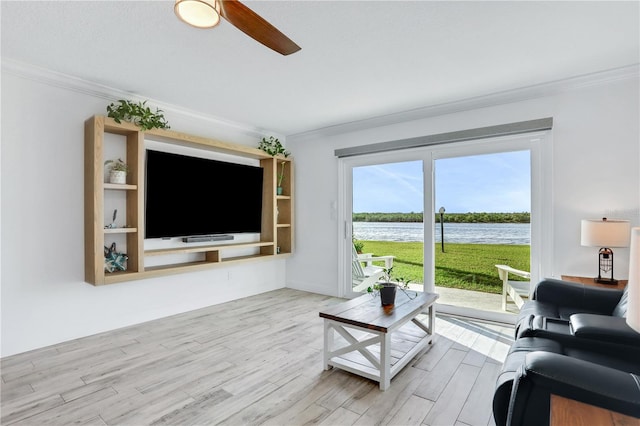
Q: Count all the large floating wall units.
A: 1